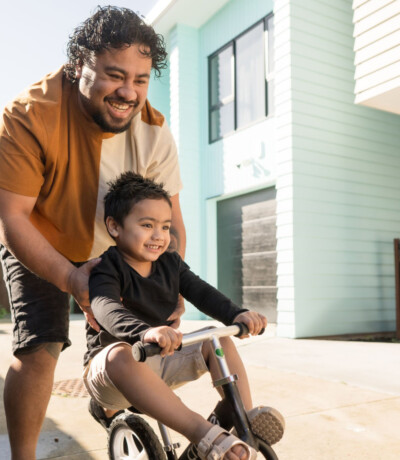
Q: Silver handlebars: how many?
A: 1